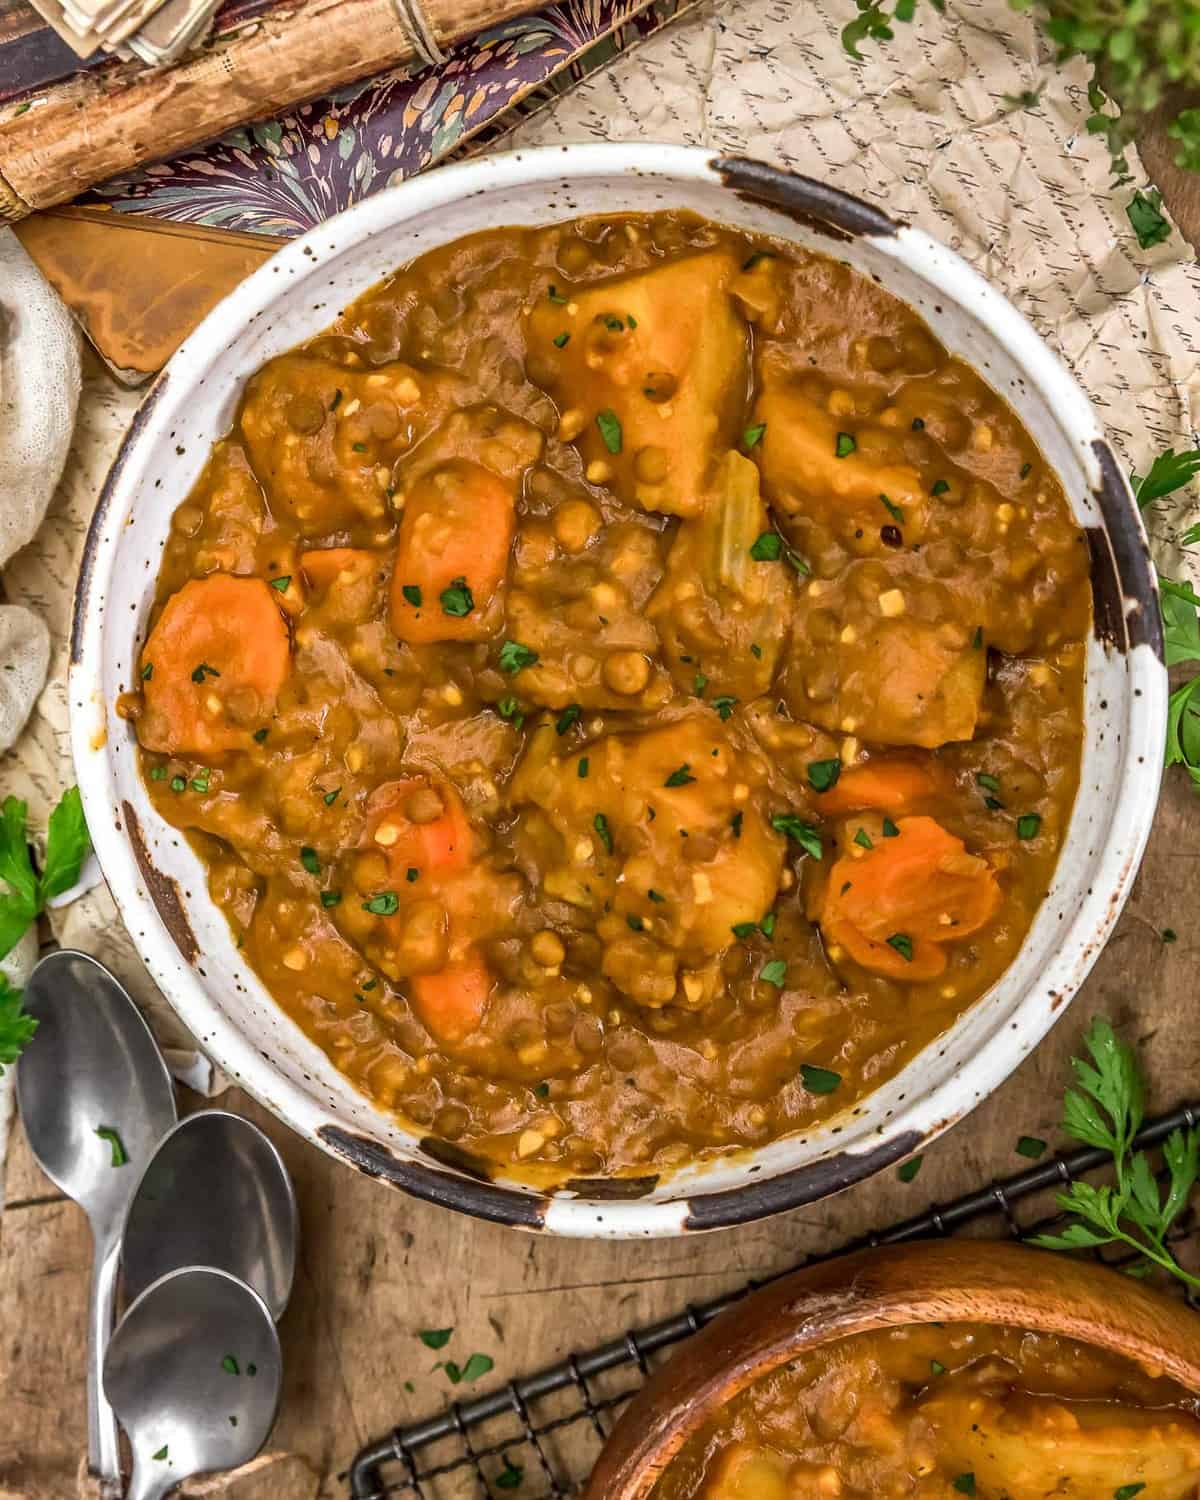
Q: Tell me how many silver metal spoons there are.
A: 3